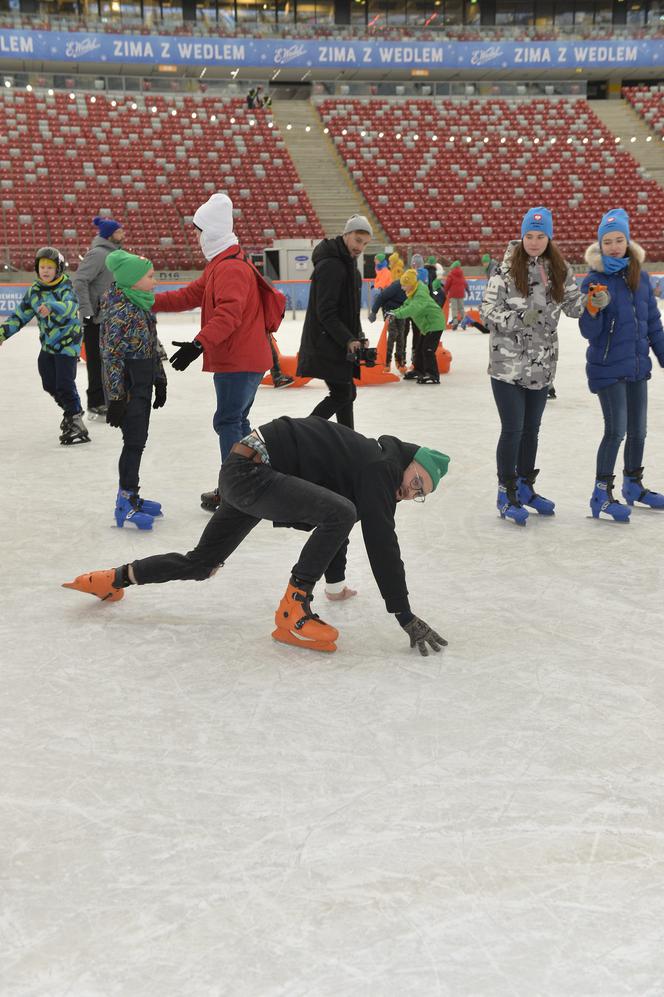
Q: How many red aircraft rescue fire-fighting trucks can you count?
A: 0